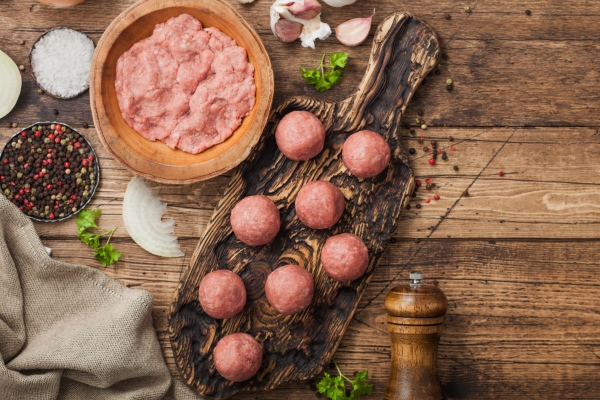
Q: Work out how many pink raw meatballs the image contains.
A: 8